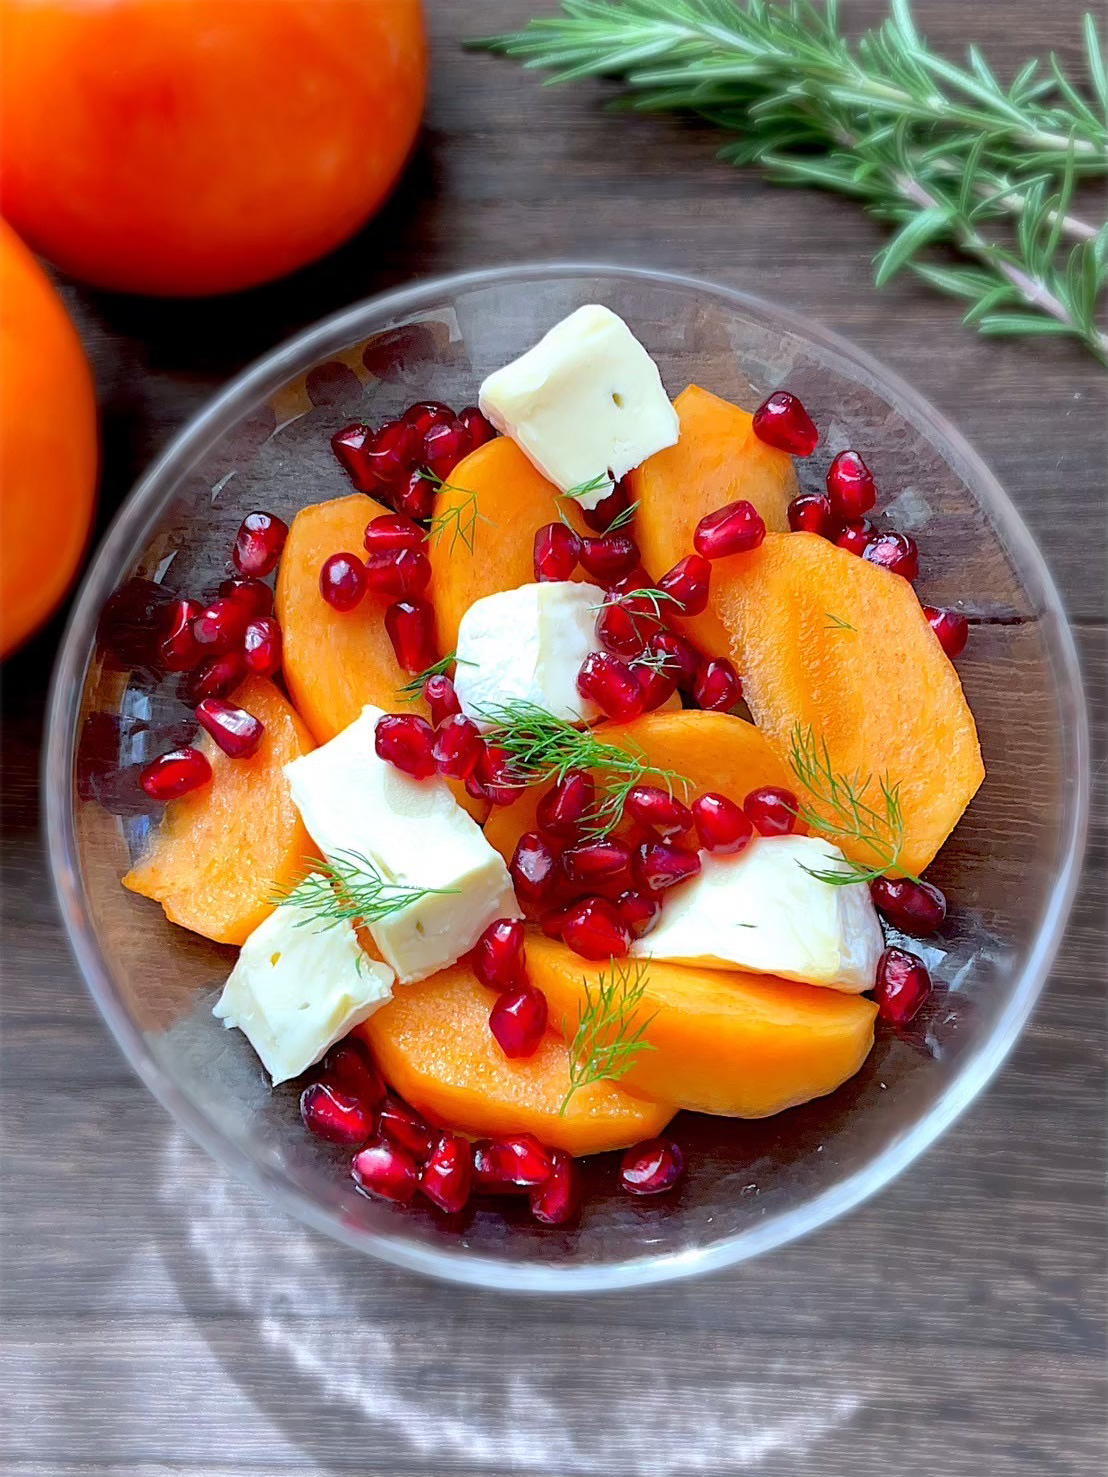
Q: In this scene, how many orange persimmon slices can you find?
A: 8